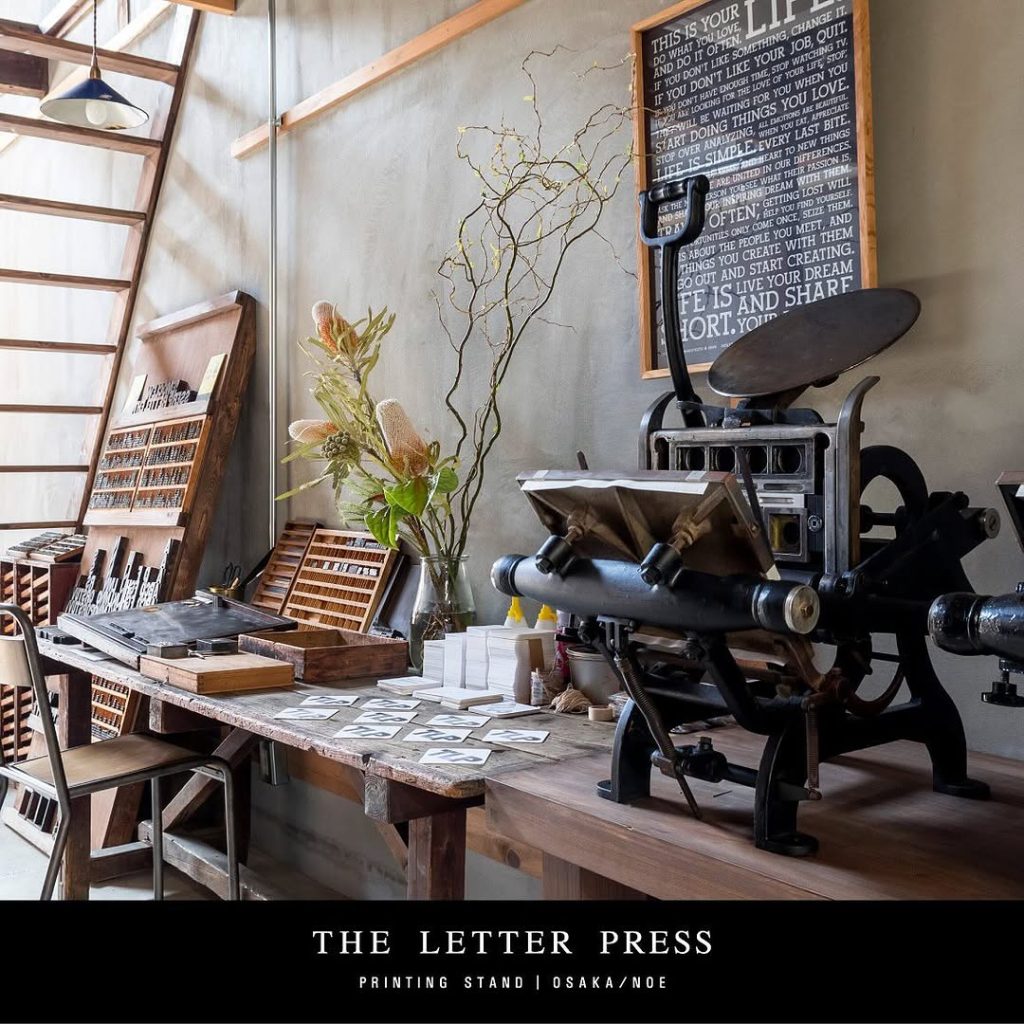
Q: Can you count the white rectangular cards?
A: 9